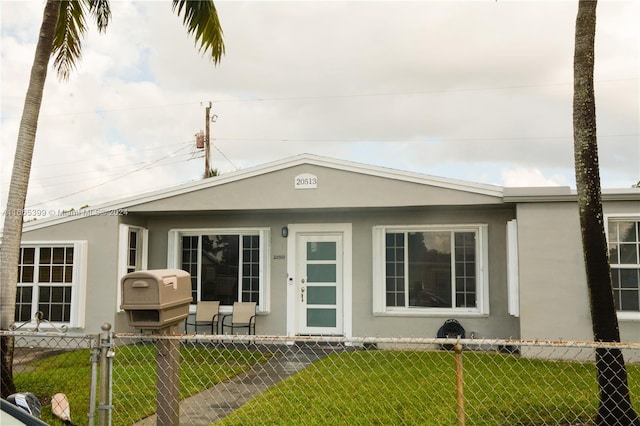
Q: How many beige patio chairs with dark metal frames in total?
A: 2